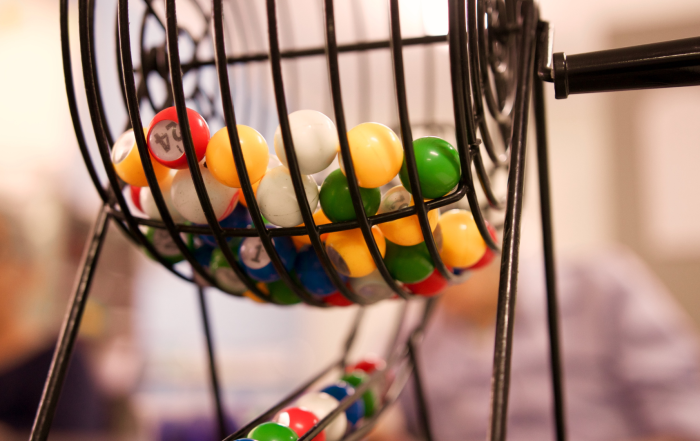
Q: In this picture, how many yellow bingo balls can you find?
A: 9